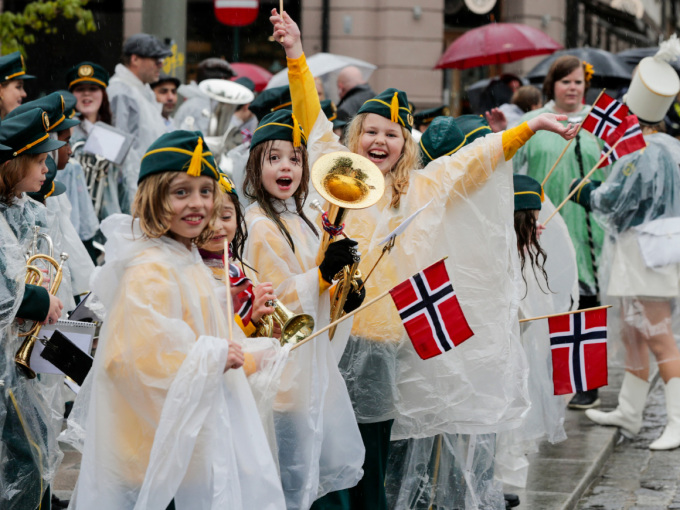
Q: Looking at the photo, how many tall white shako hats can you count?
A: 1